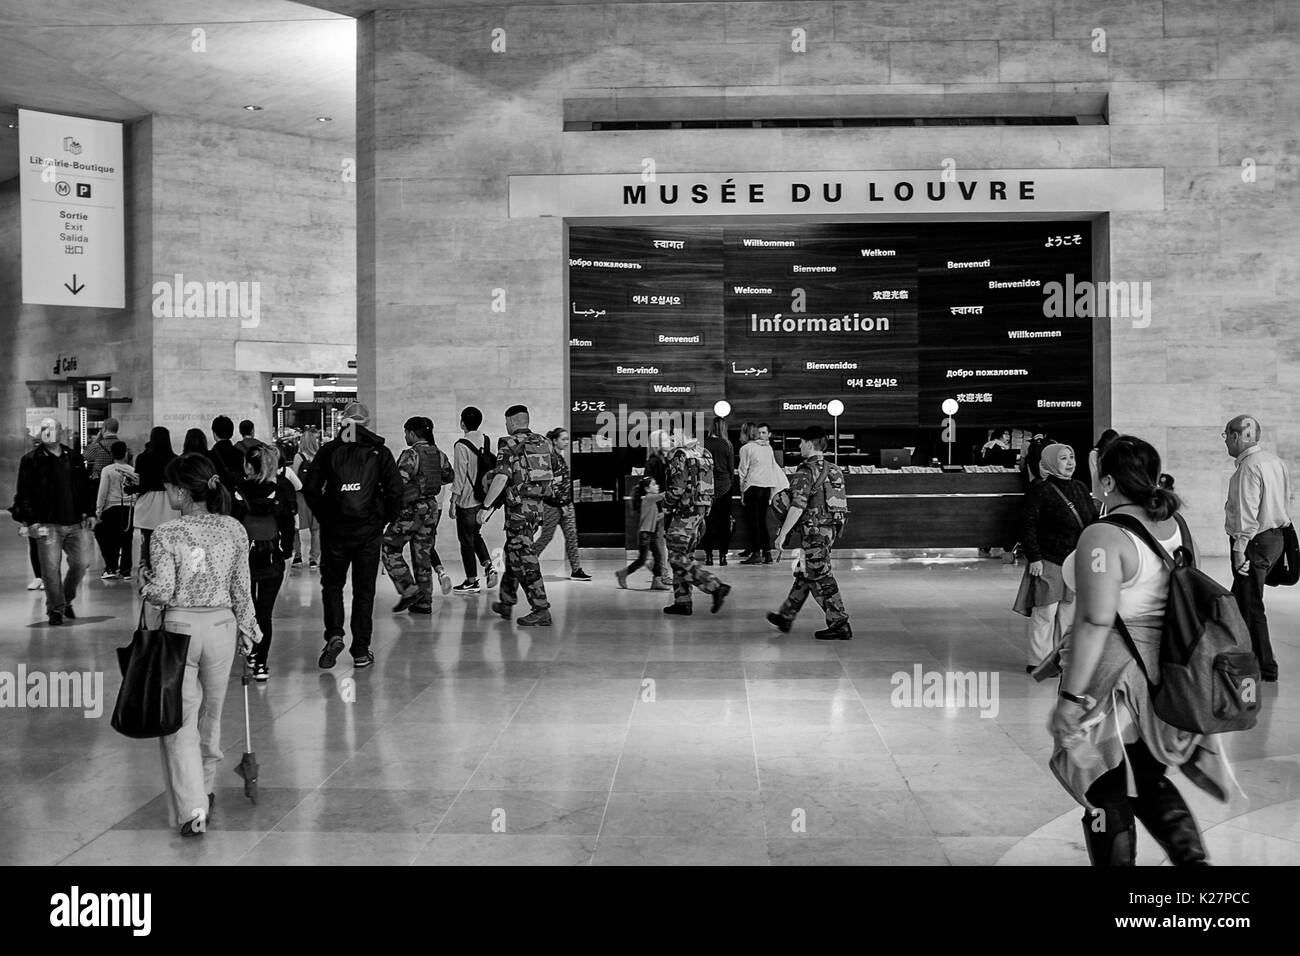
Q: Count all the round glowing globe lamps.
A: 3